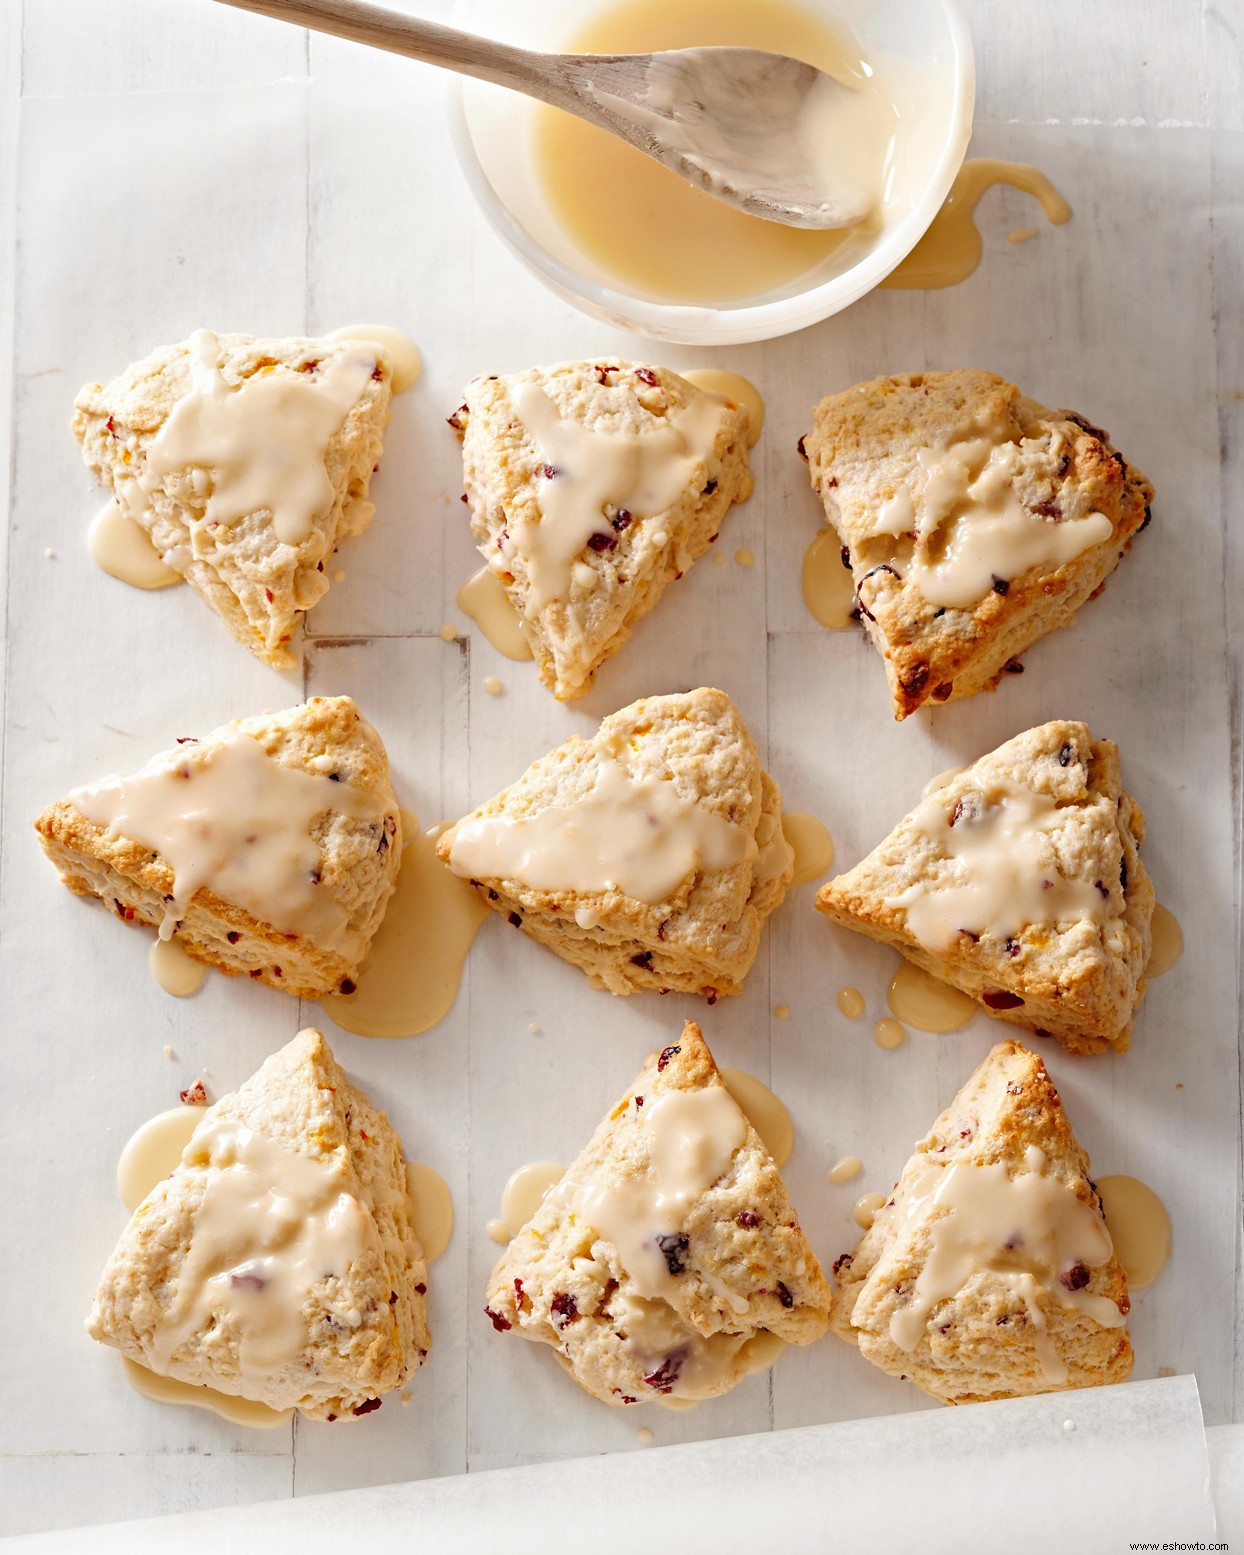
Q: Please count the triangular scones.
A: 9